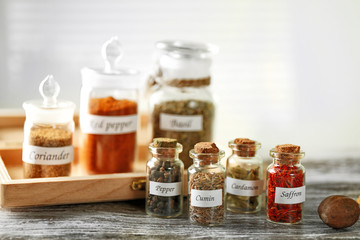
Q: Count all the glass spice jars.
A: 7